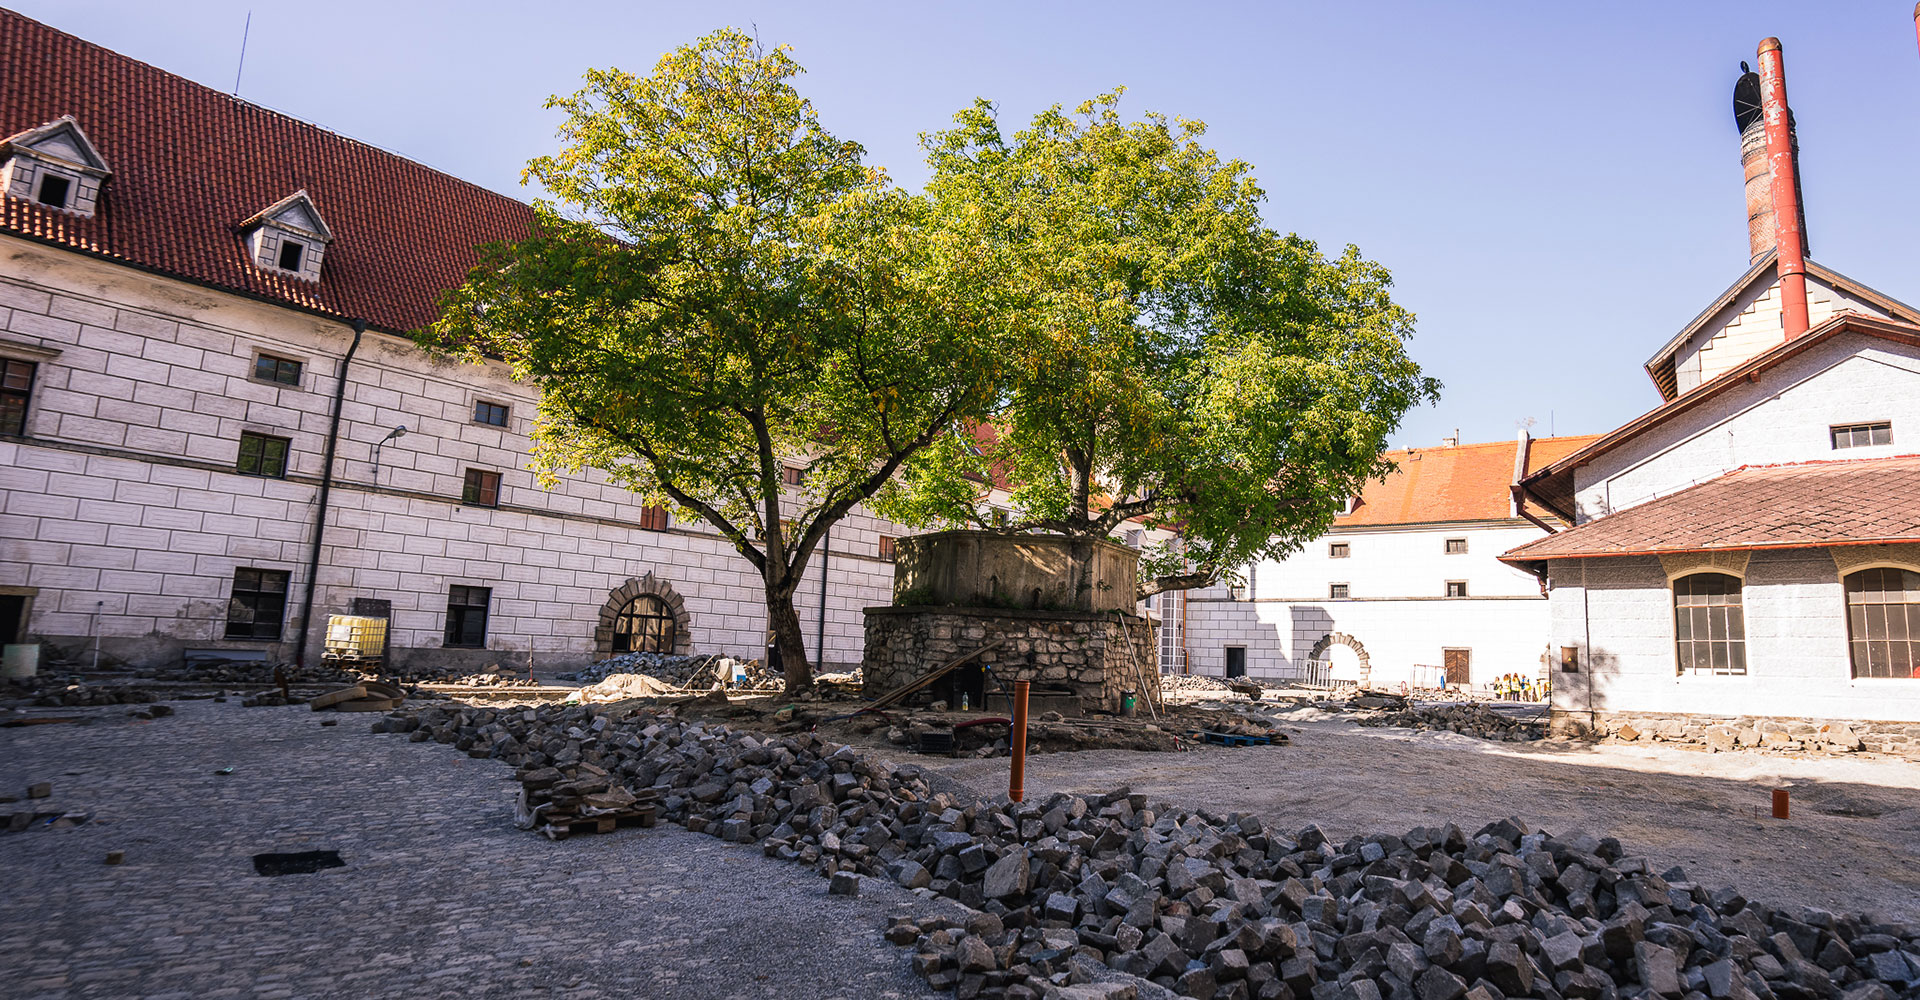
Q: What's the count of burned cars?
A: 0